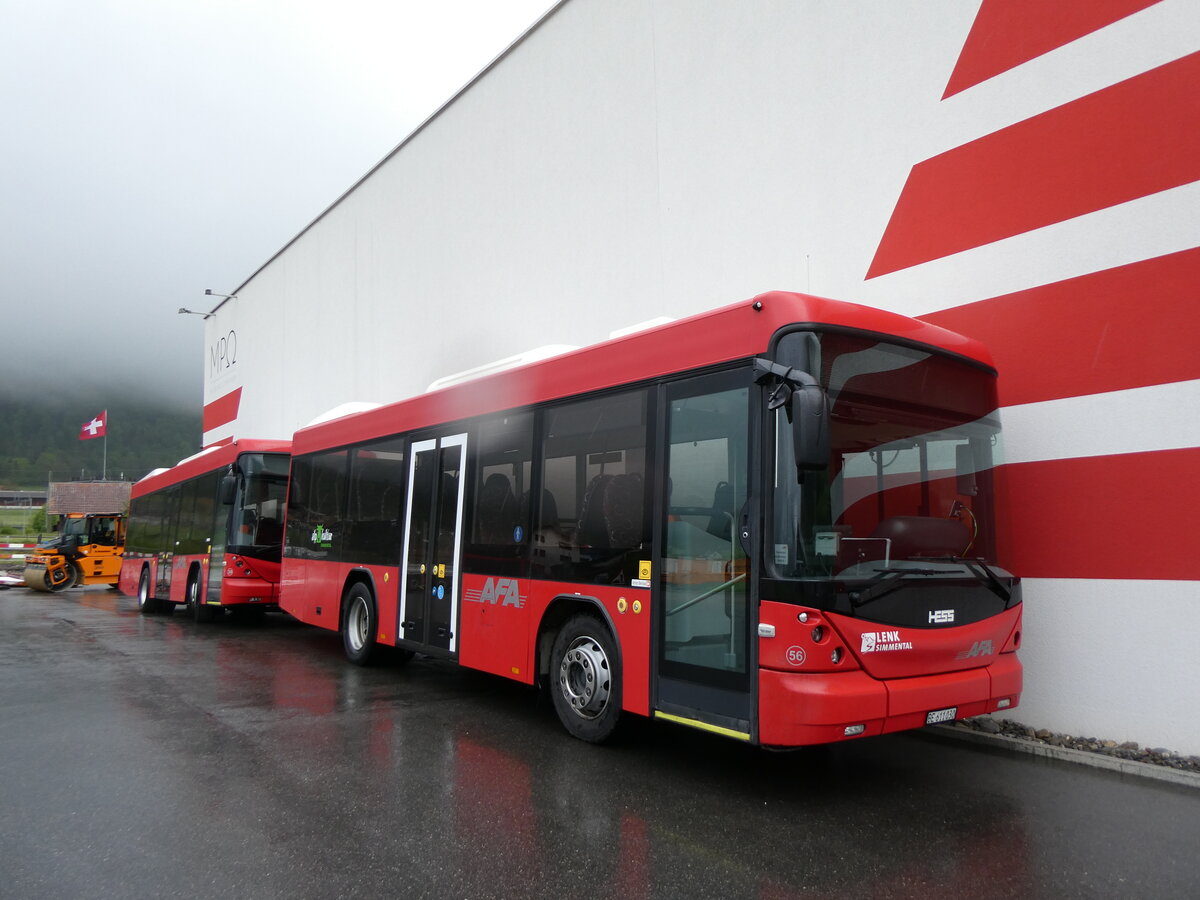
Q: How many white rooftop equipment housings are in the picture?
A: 5